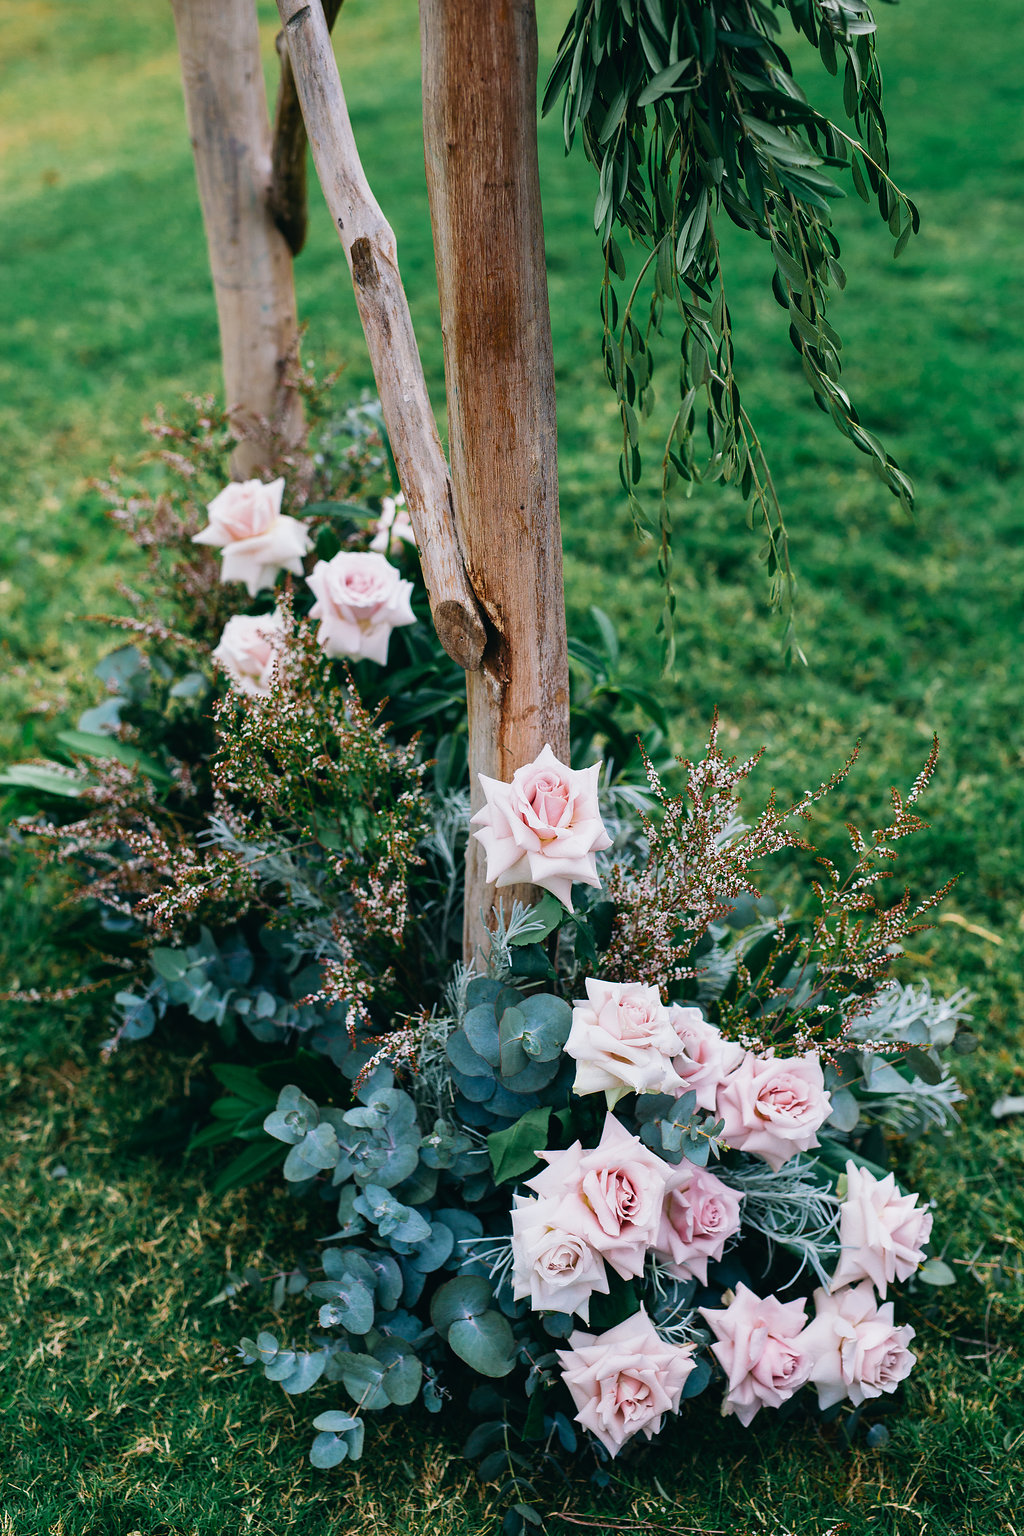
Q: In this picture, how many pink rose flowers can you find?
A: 15